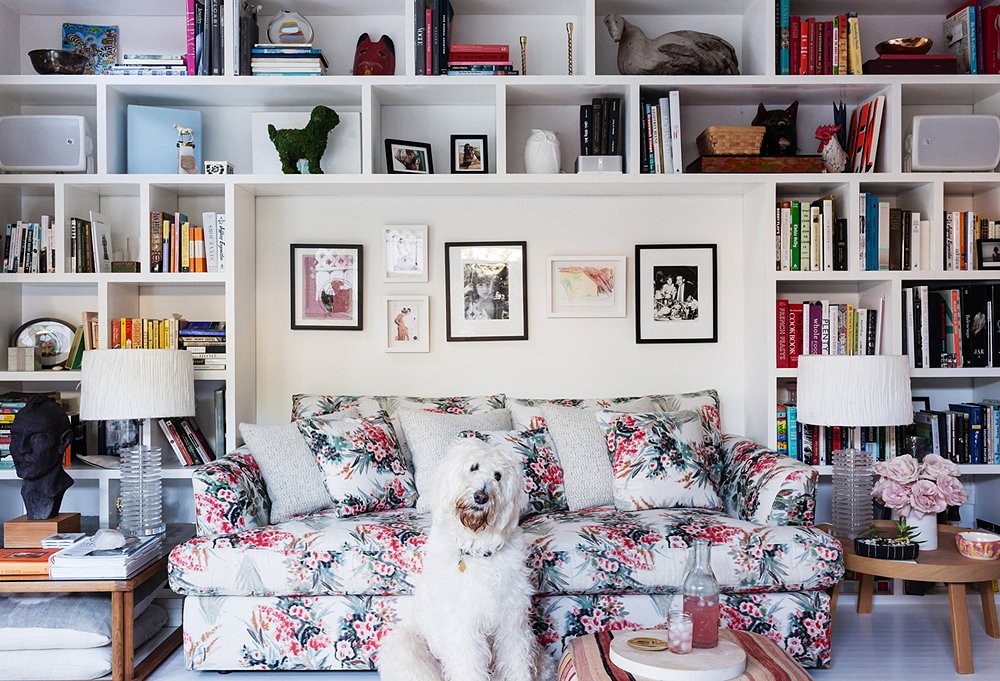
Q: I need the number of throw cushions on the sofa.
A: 6